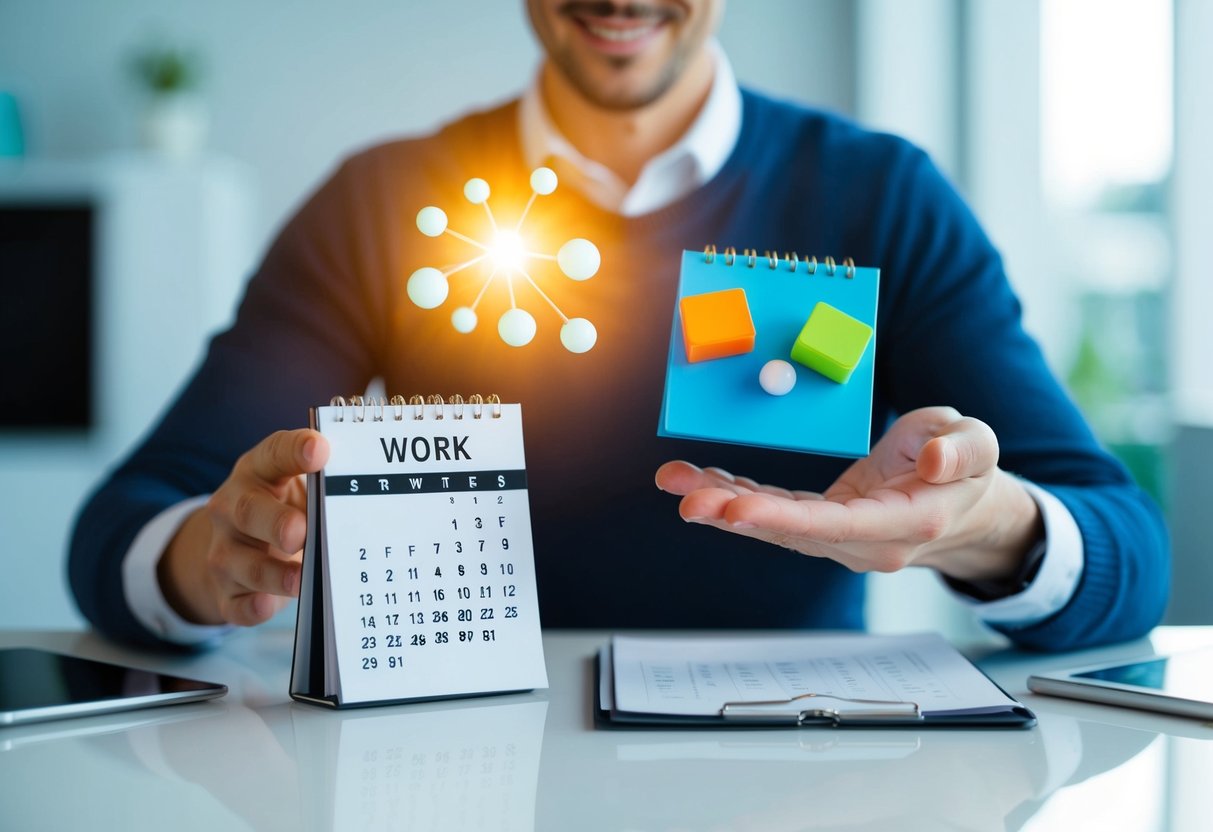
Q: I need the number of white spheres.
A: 9